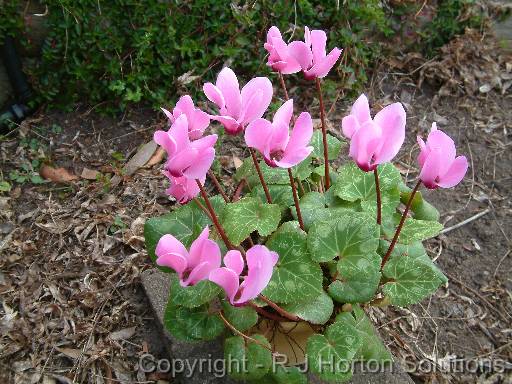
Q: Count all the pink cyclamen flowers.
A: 11